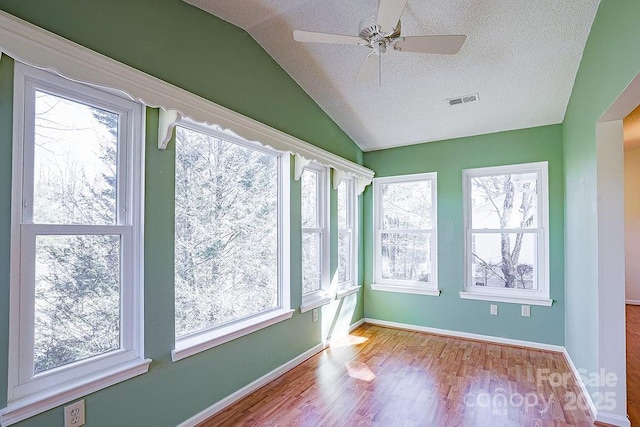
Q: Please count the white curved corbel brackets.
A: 4